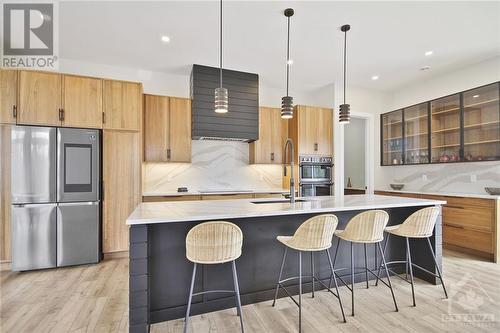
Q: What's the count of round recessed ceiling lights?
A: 4